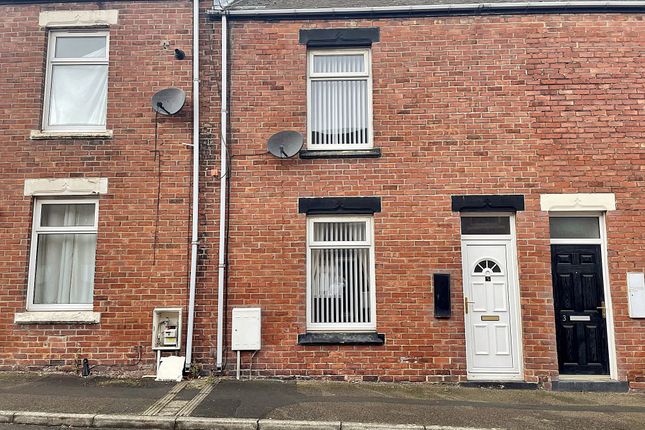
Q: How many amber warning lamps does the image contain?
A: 0